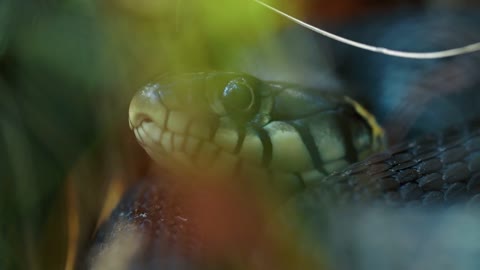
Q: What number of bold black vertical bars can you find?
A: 4